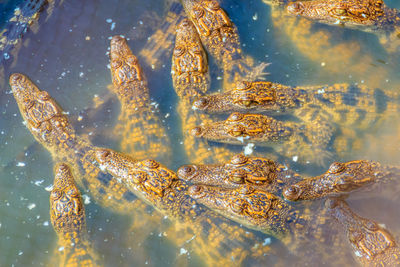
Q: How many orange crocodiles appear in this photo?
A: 13